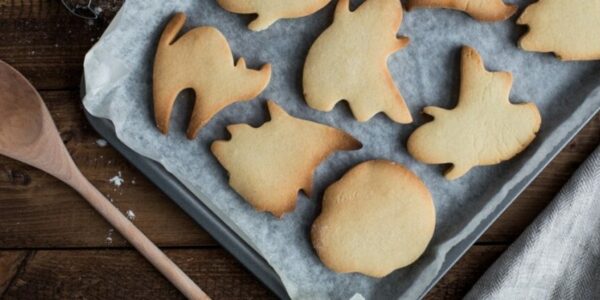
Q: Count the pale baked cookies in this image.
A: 8